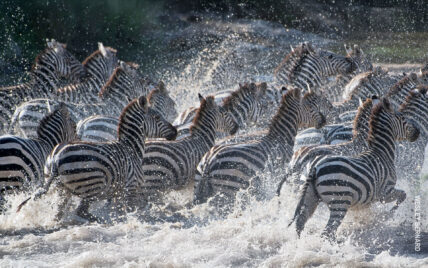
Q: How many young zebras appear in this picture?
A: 0